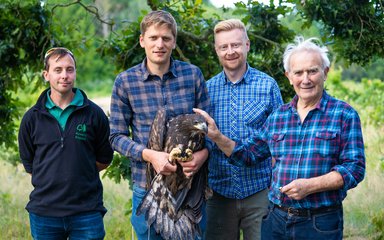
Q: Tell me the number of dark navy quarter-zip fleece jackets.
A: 1